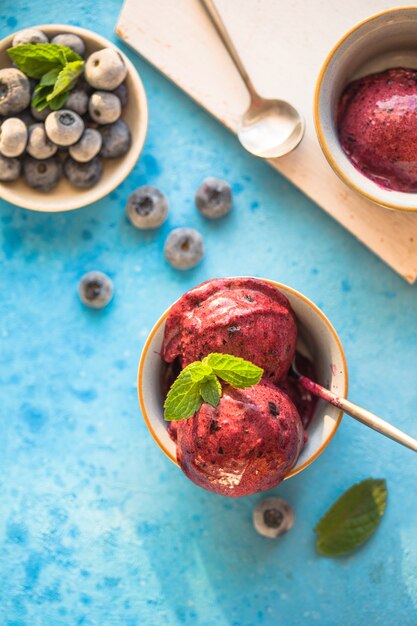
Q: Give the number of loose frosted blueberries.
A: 5